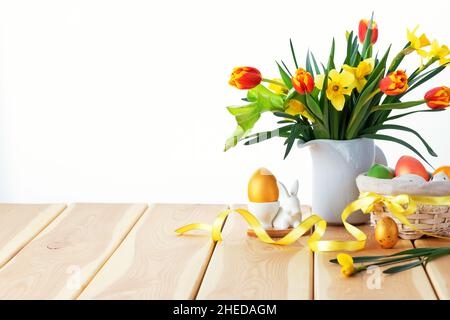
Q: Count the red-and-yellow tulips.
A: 5